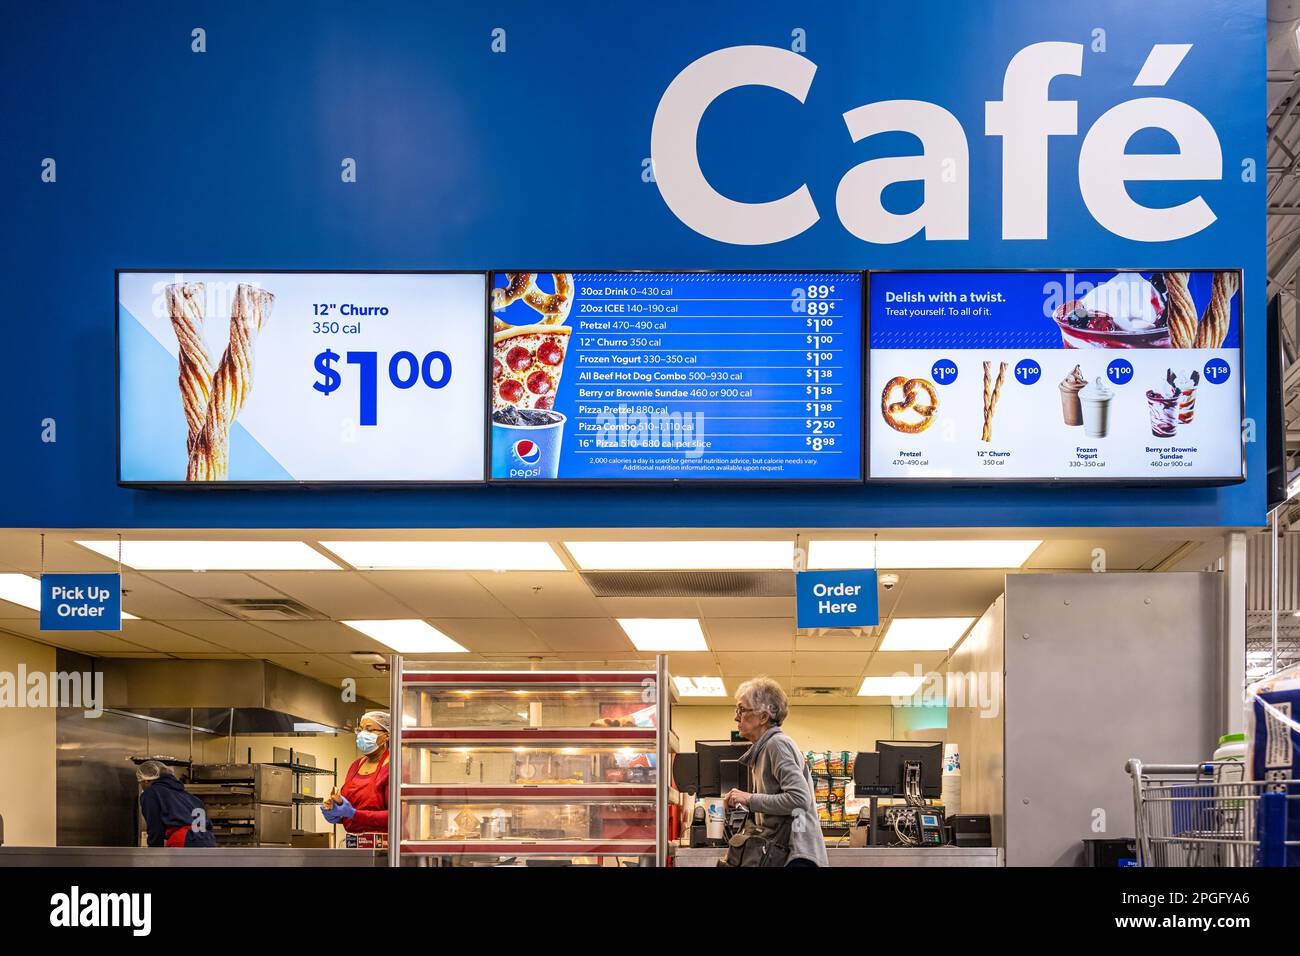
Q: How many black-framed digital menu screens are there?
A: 3